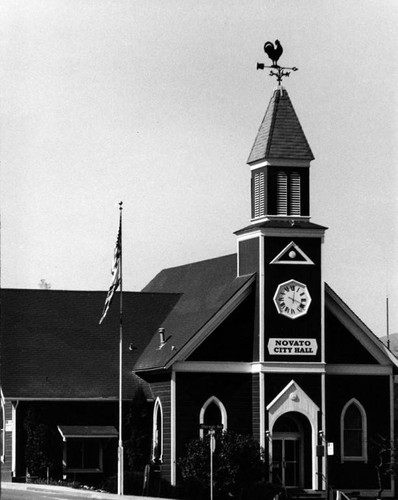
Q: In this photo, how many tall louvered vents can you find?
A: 4